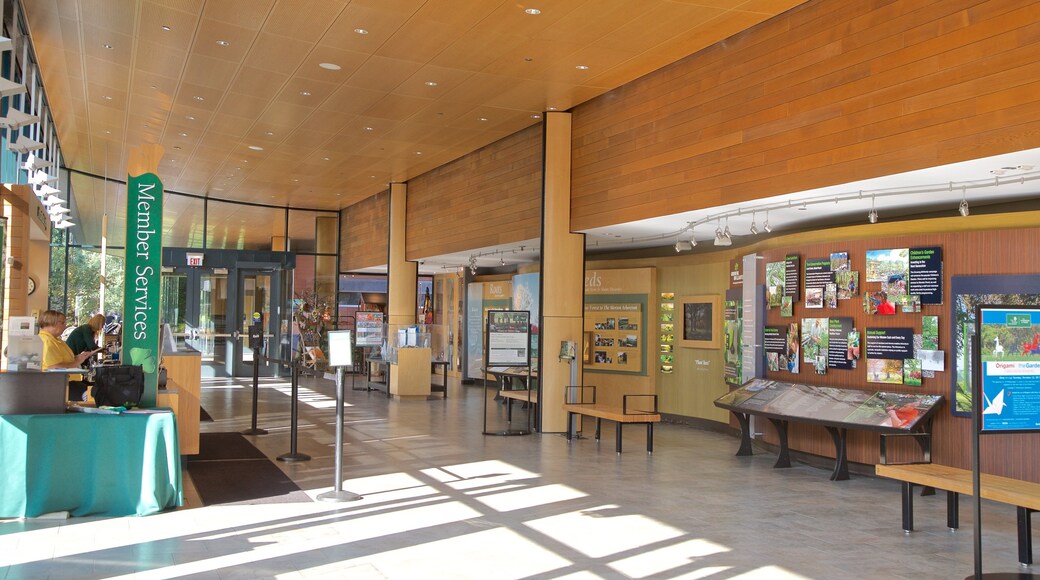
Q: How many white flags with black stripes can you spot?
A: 0